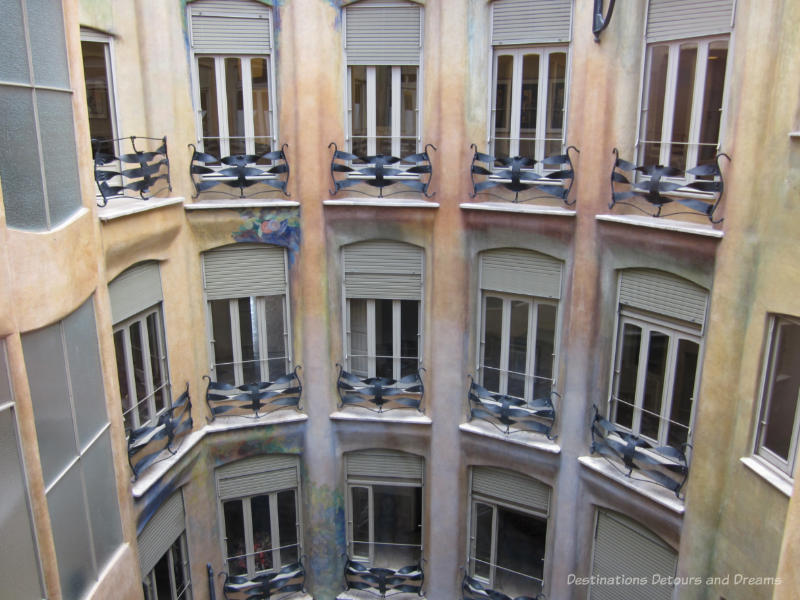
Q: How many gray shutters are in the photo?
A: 14